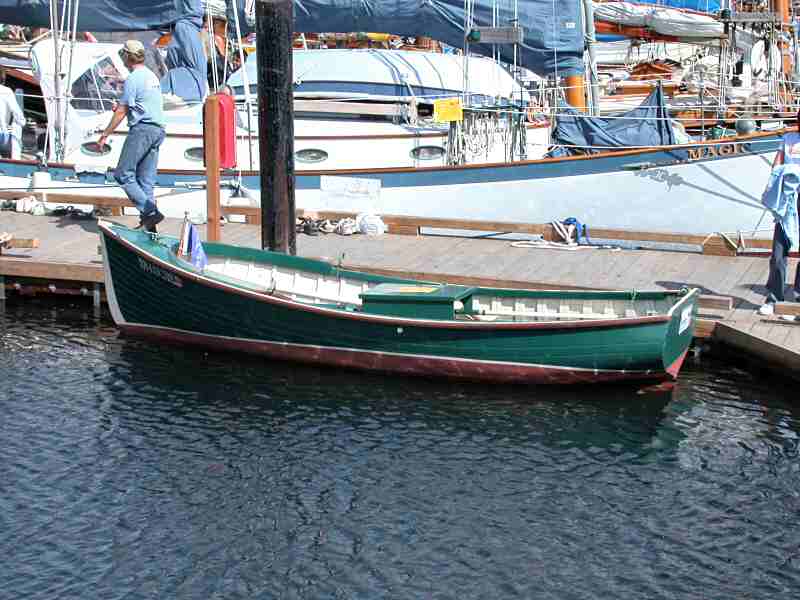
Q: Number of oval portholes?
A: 4